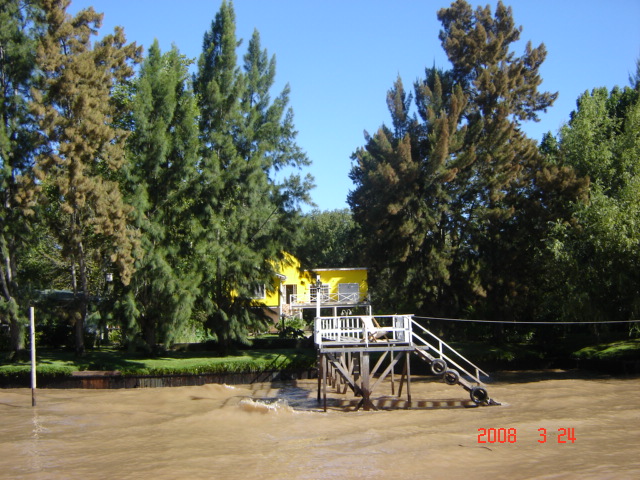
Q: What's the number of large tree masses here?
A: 2